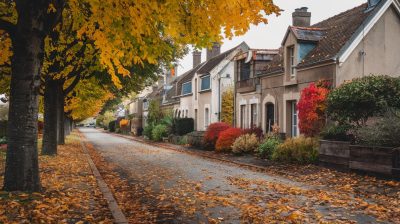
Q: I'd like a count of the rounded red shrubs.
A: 2